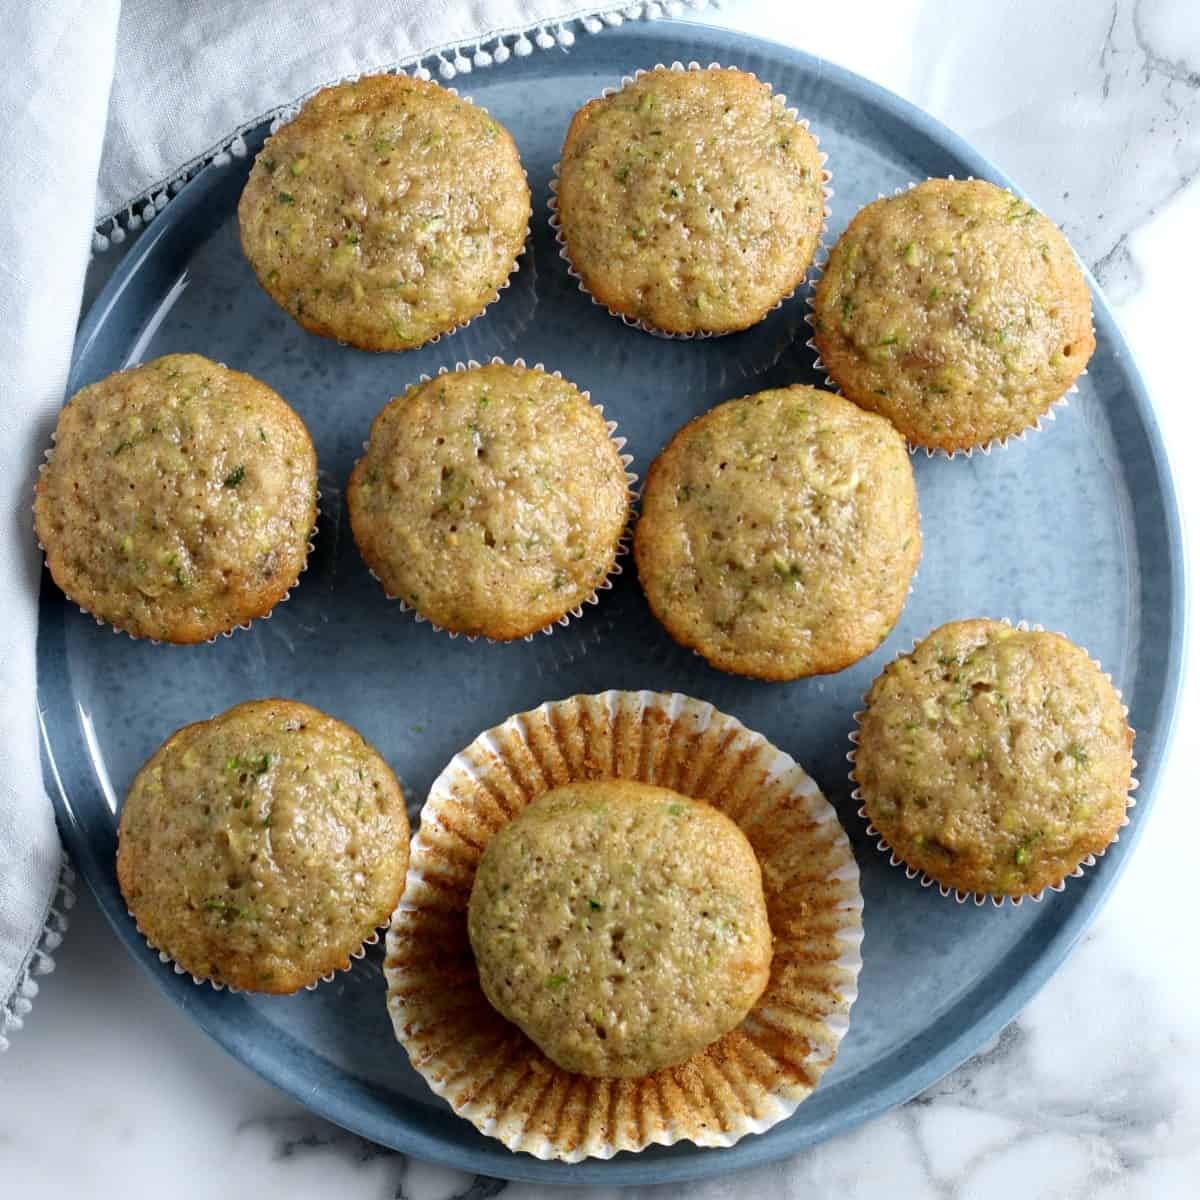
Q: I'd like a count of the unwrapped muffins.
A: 1